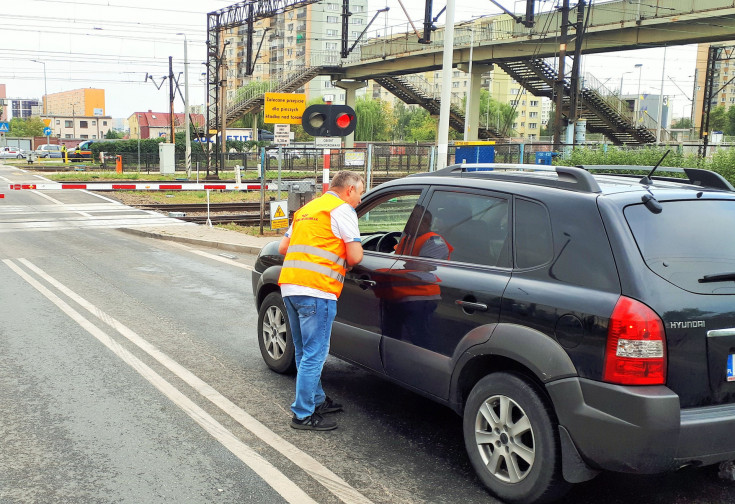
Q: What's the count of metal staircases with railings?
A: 3